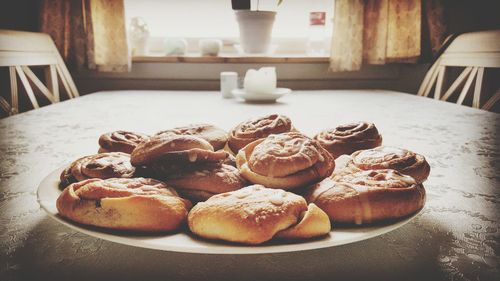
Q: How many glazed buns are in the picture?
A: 12